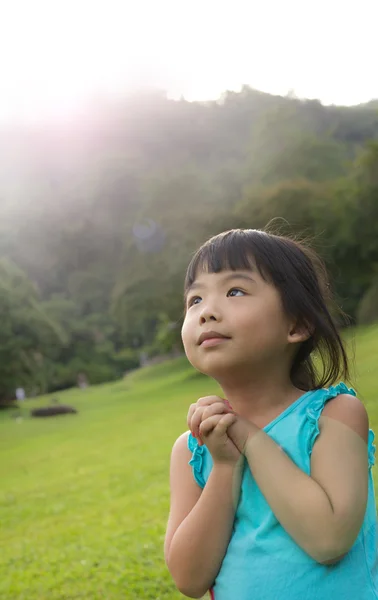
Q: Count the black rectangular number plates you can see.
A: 0